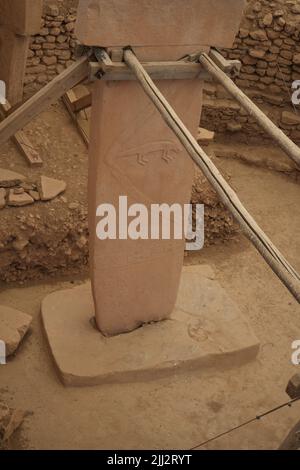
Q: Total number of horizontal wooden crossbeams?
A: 1